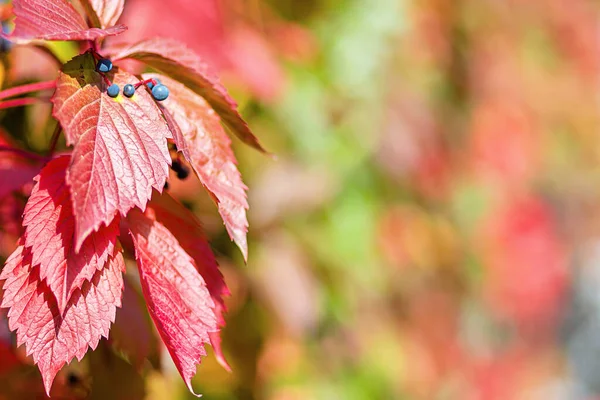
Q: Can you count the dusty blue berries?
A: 5